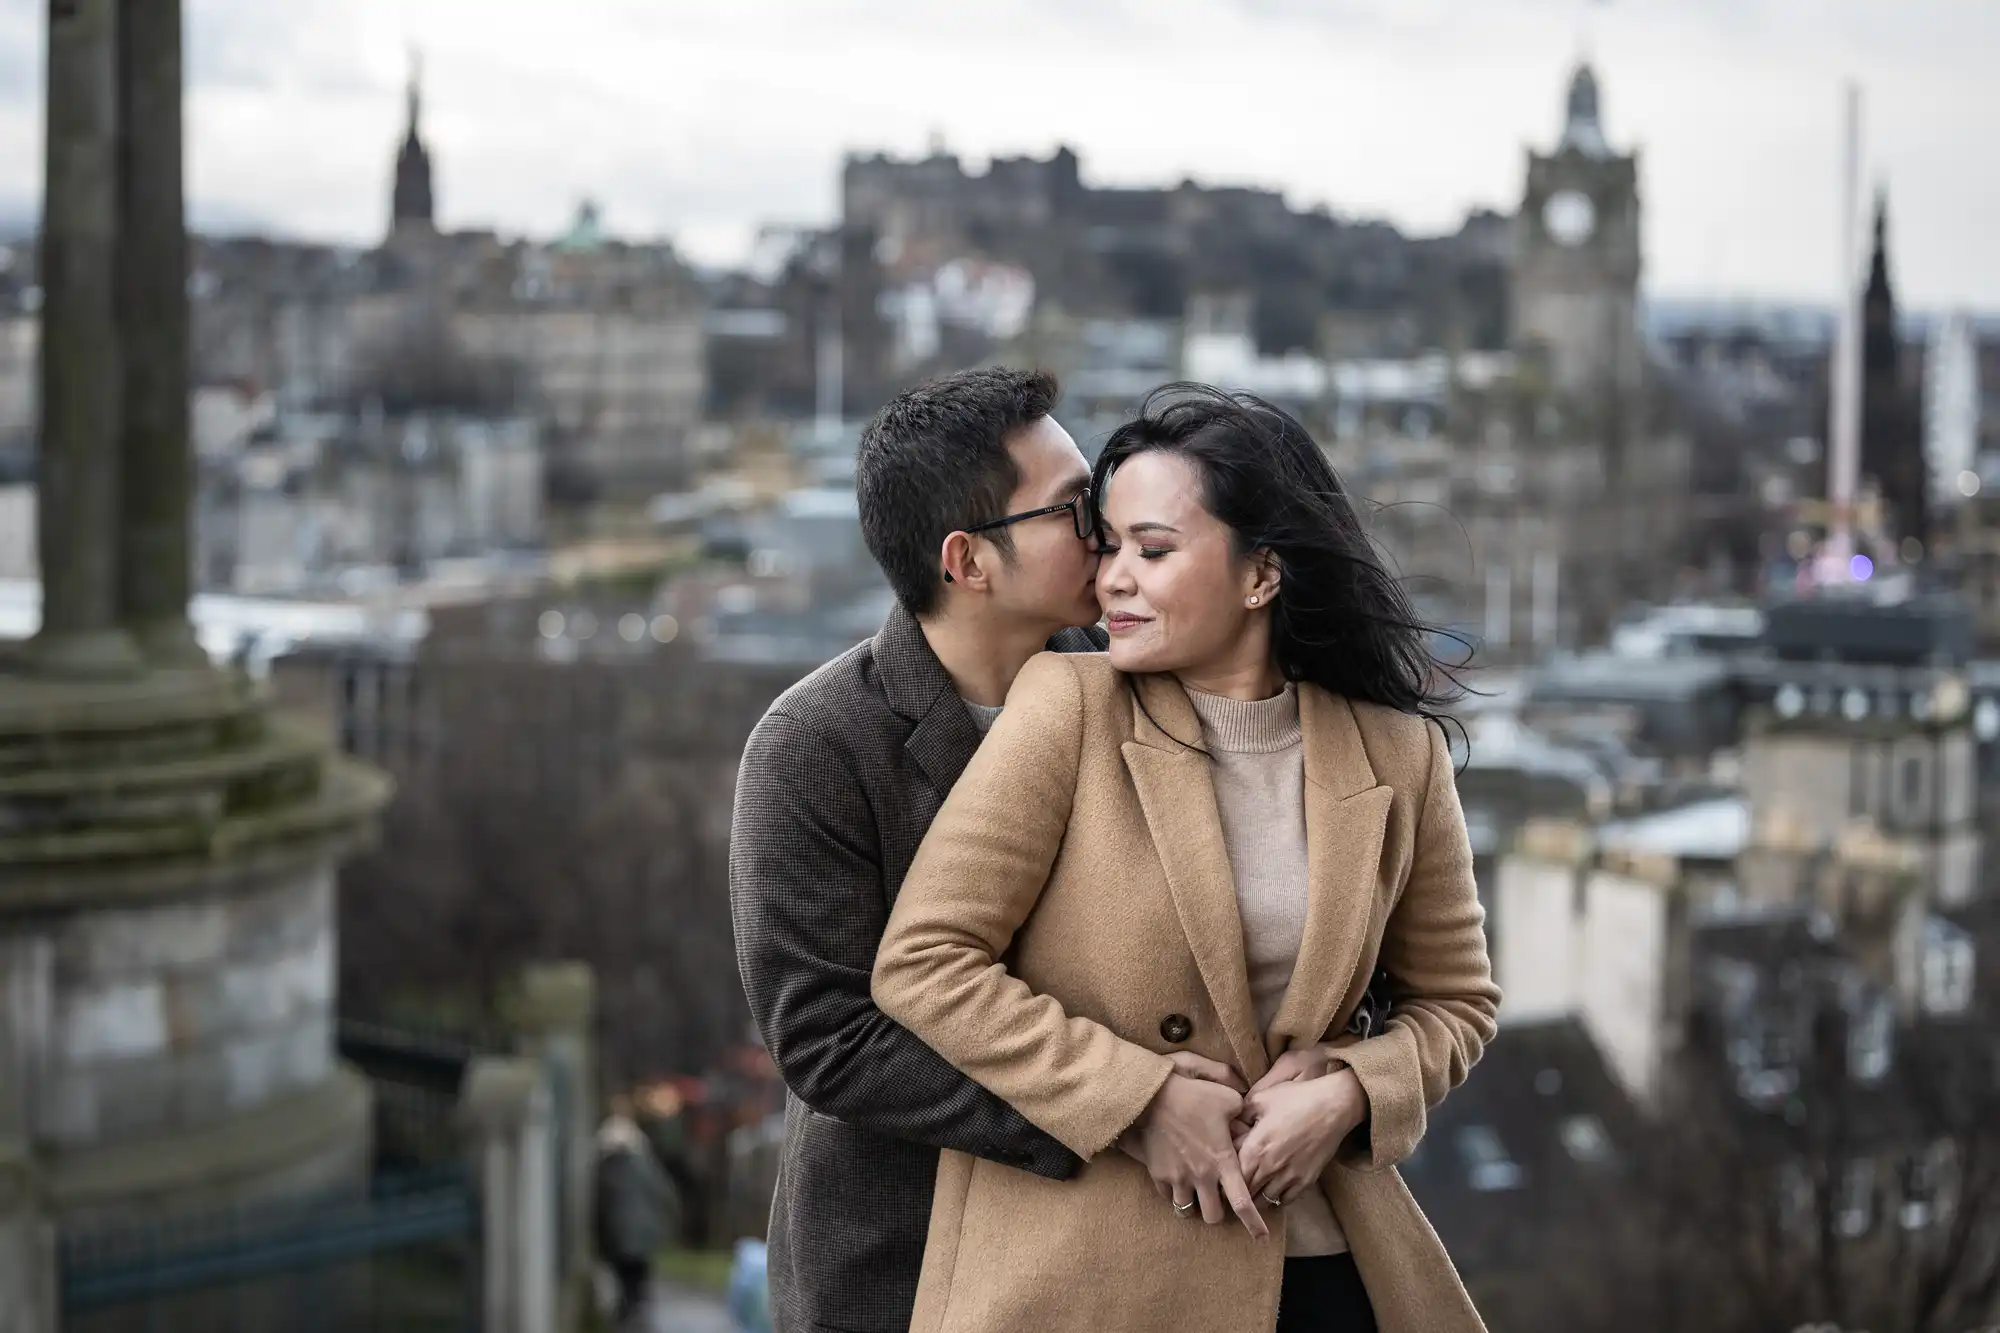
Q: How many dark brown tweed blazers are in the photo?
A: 1